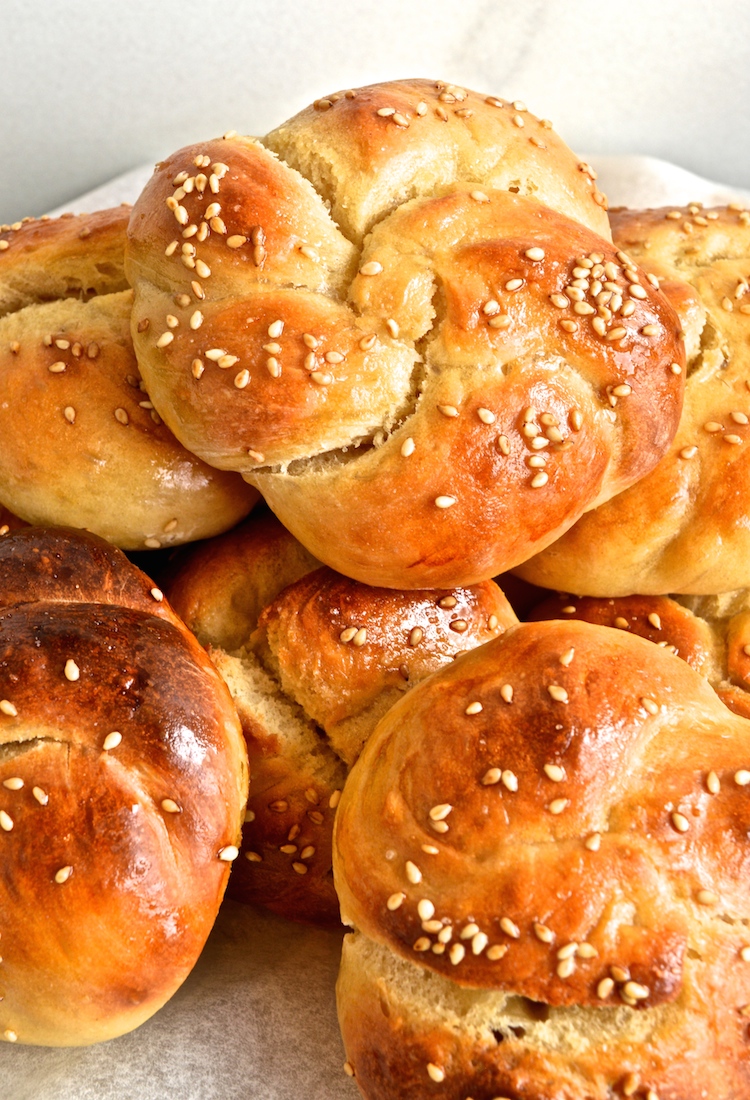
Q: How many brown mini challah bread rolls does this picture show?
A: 7